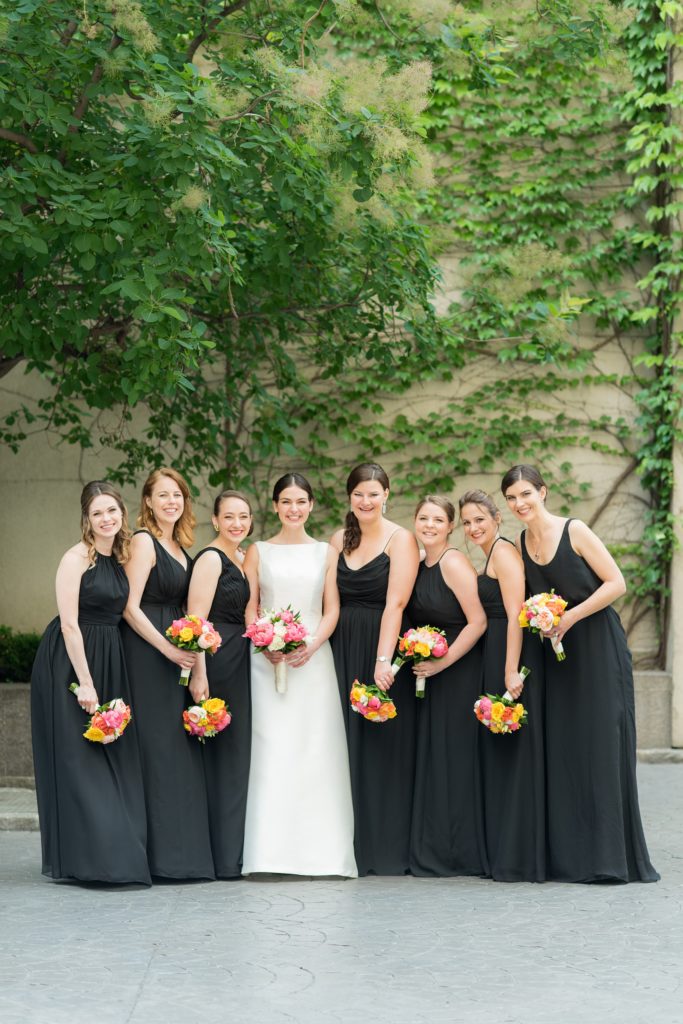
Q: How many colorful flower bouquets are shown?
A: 8